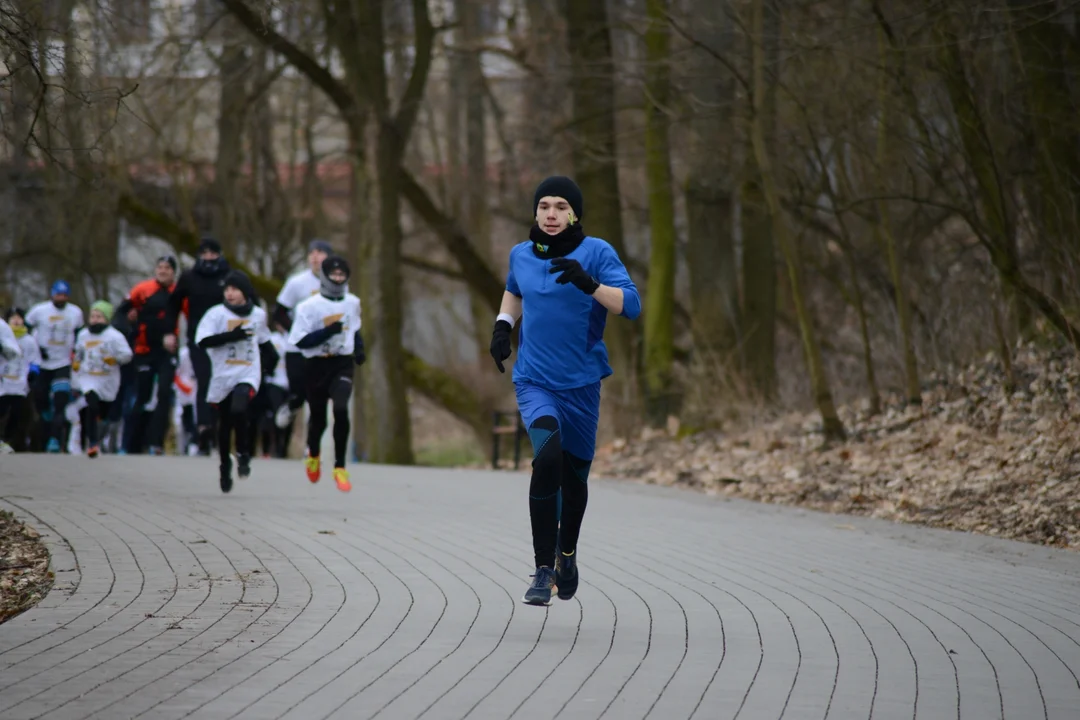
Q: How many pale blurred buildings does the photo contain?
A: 1